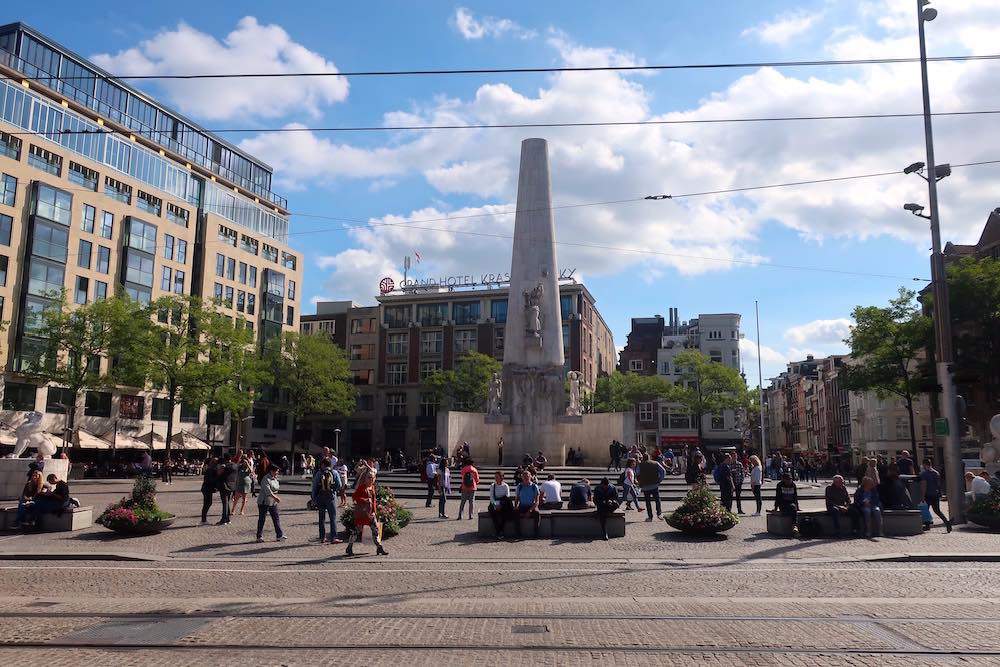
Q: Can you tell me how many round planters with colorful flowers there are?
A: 4